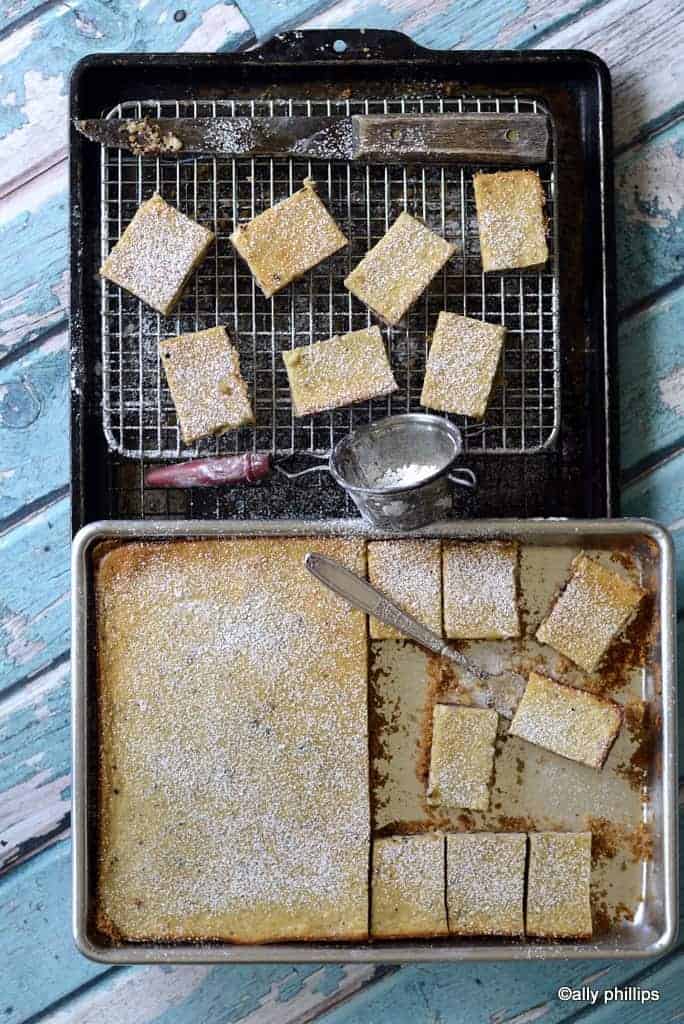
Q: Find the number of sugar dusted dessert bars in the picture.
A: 15